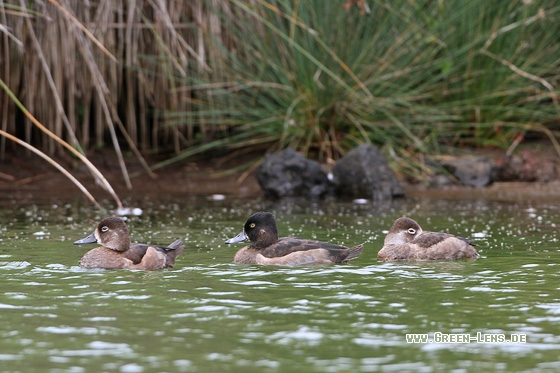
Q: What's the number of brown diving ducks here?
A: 3